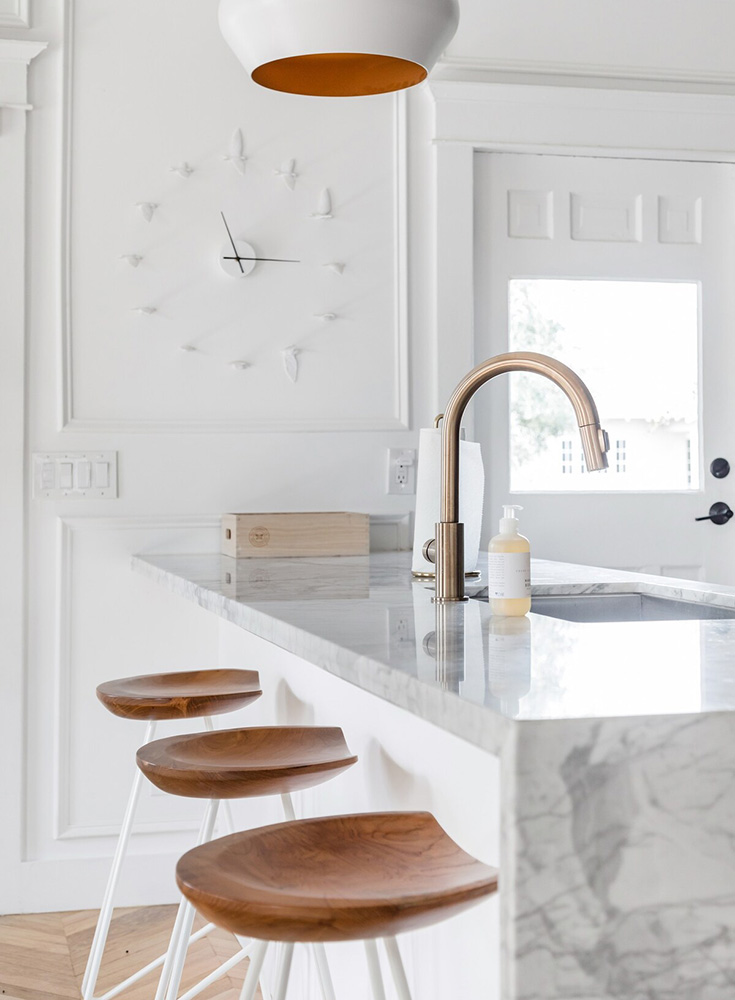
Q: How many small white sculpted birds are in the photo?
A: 12